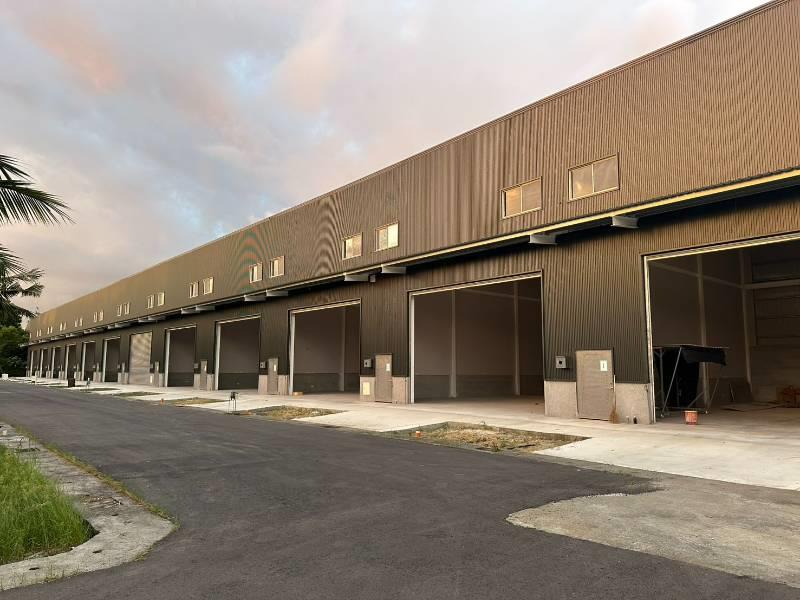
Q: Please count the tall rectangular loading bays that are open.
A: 11